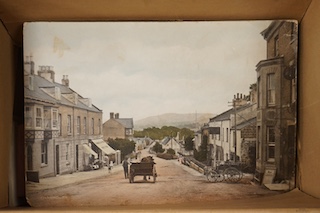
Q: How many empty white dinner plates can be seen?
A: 0